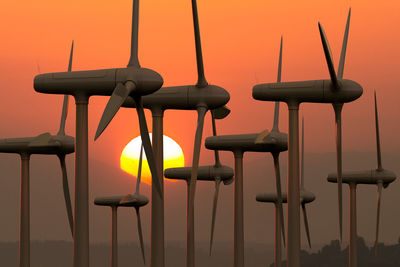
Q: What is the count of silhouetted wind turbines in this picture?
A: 9